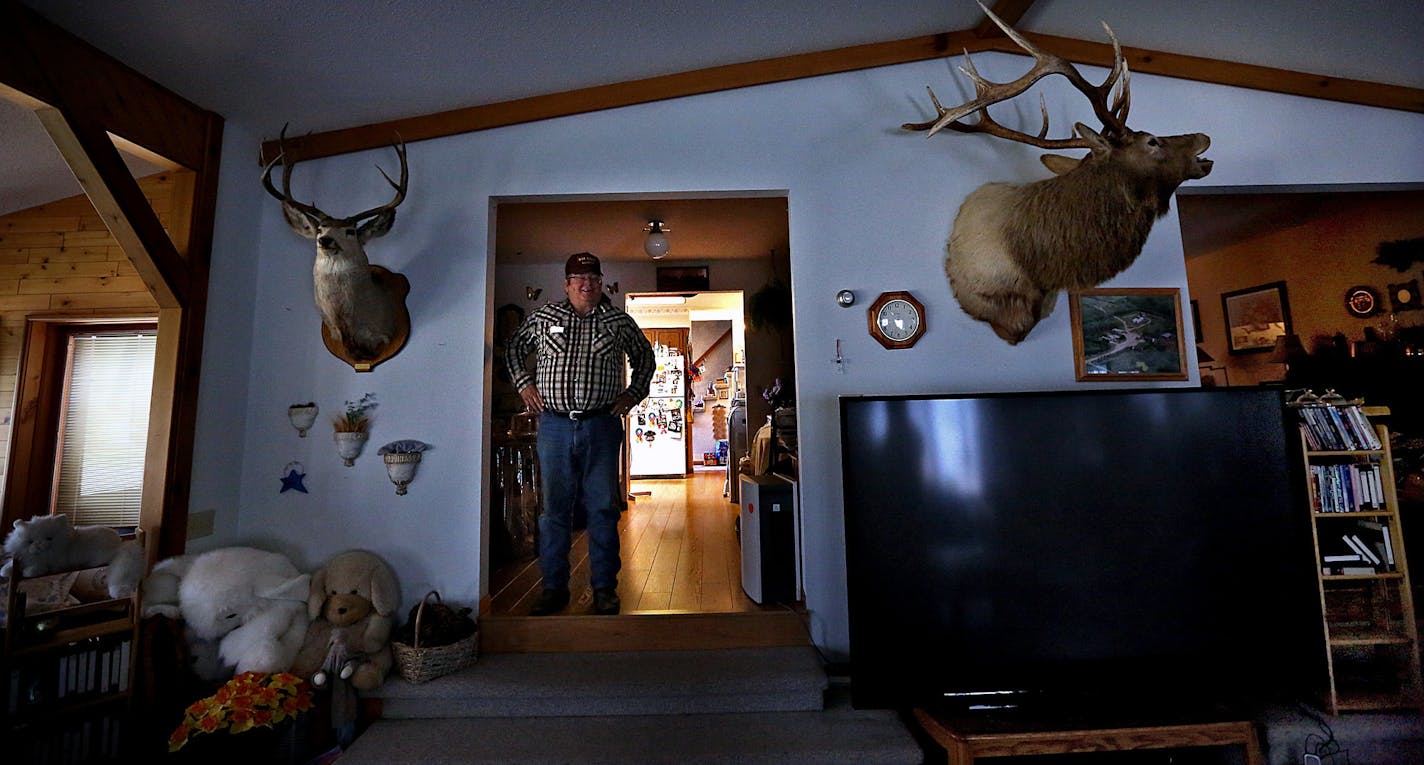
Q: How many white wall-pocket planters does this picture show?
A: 3